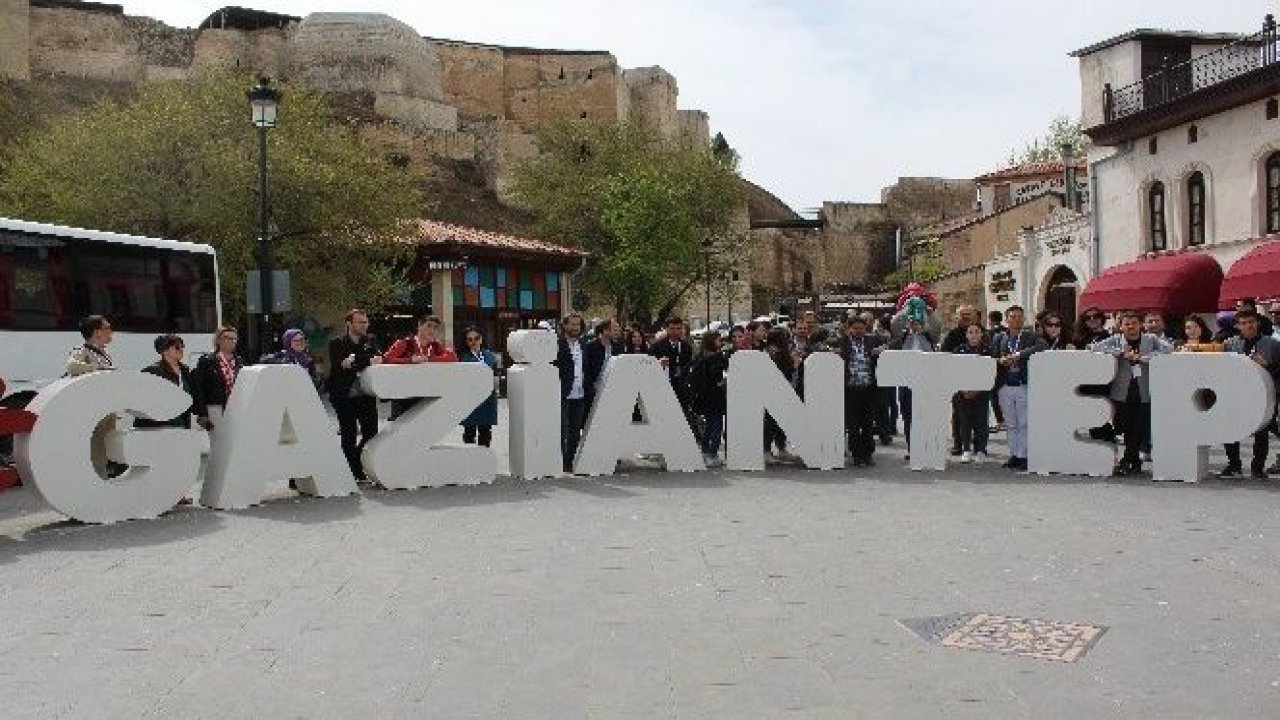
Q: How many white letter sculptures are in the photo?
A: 9